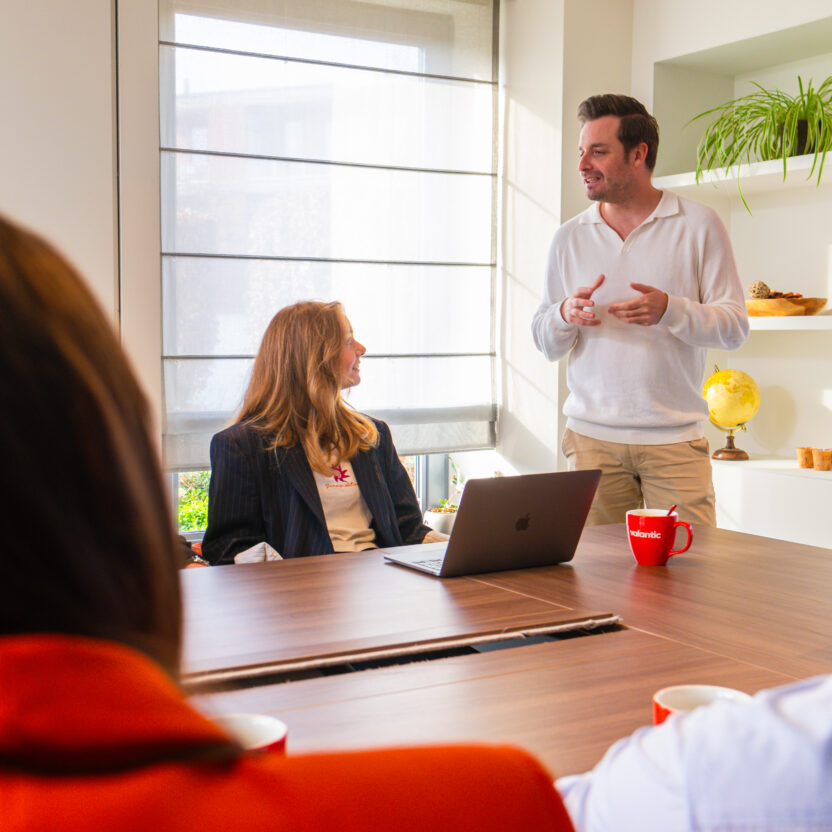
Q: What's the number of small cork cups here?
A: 2